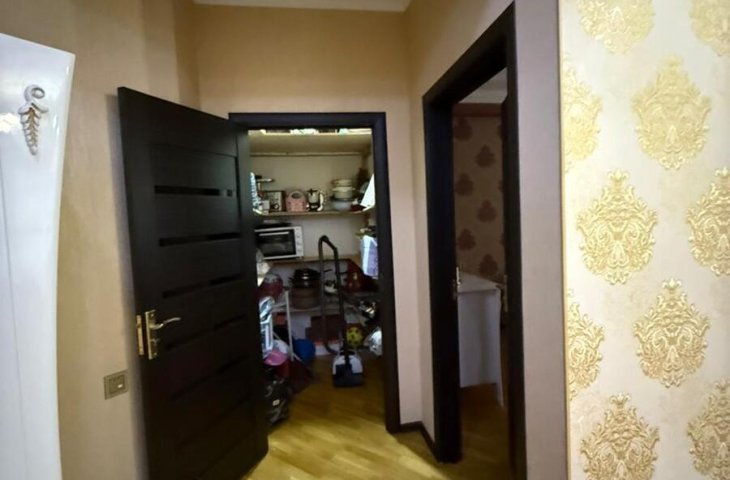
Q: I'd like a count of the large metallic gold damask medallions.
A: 10